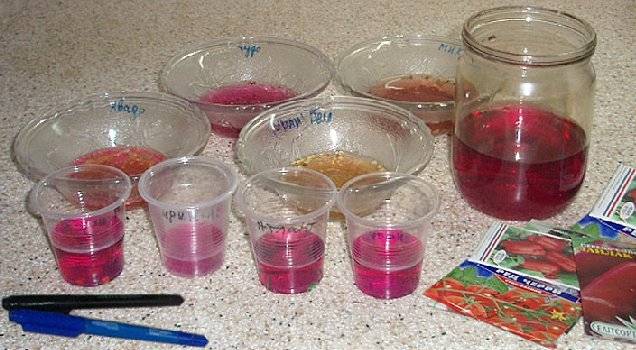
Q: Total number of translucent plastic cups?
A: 4